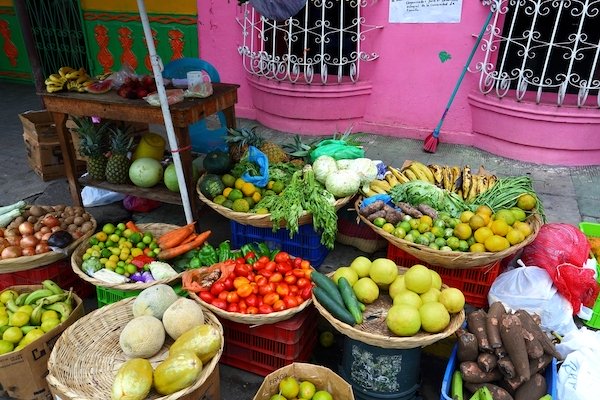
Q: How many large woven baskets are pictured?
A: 7